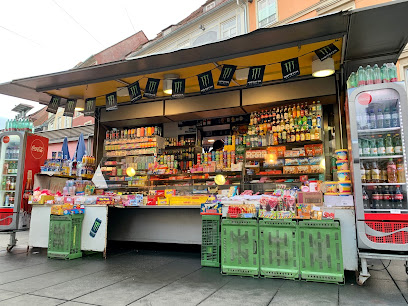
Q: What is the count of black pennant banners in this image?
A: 12